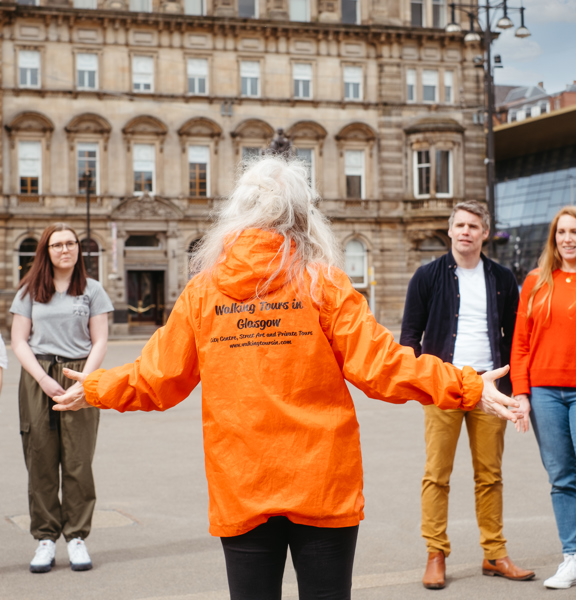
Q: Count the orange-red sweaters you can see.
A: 1